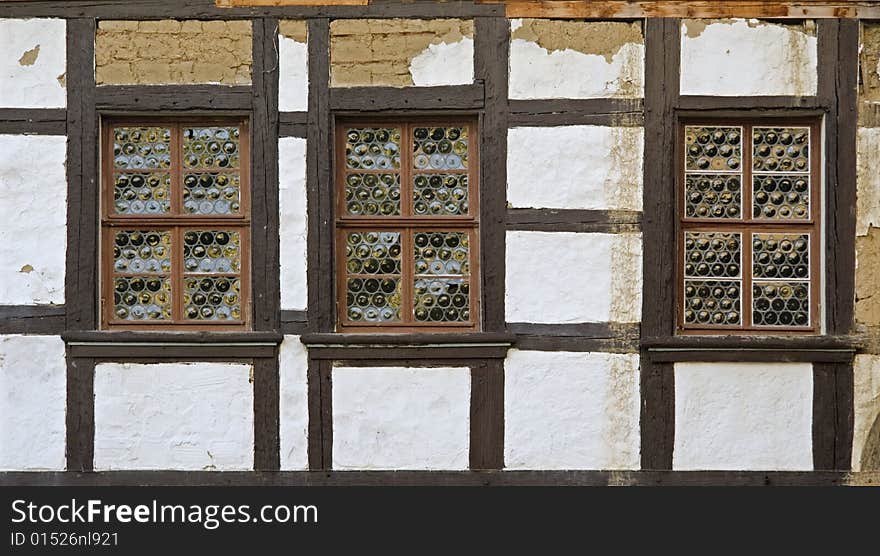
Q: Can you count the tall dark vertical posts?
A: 6